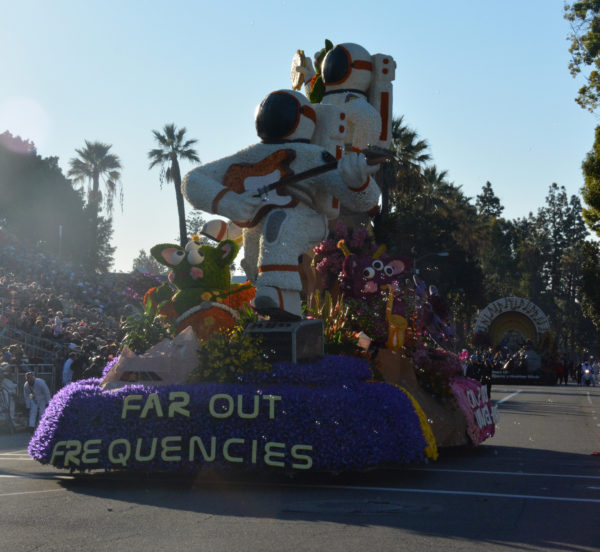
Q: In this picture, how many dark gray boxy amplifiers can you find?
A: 1